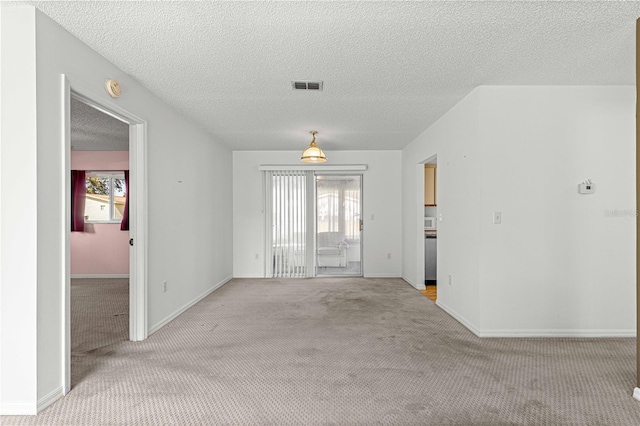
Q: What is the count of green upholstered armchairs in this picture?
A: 0